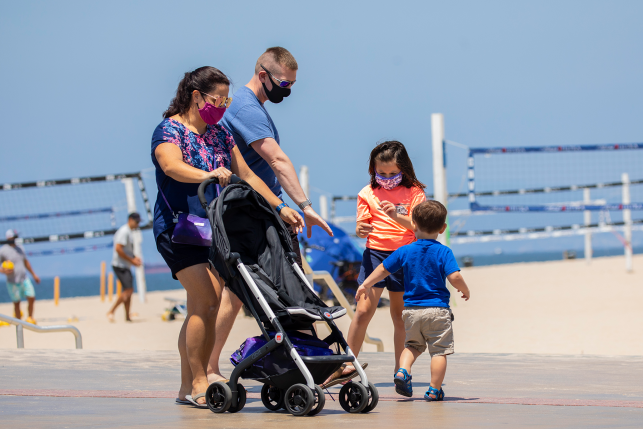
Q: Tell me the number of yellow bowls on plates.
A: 0